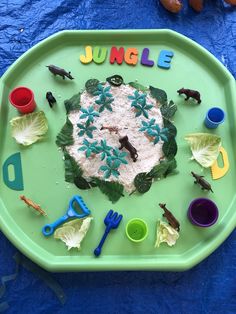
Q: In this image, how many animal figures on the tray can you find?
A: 8